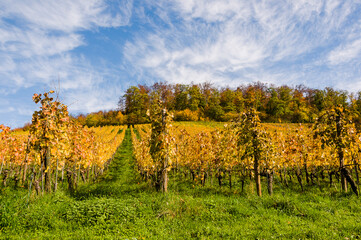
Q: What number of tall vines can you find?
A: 4